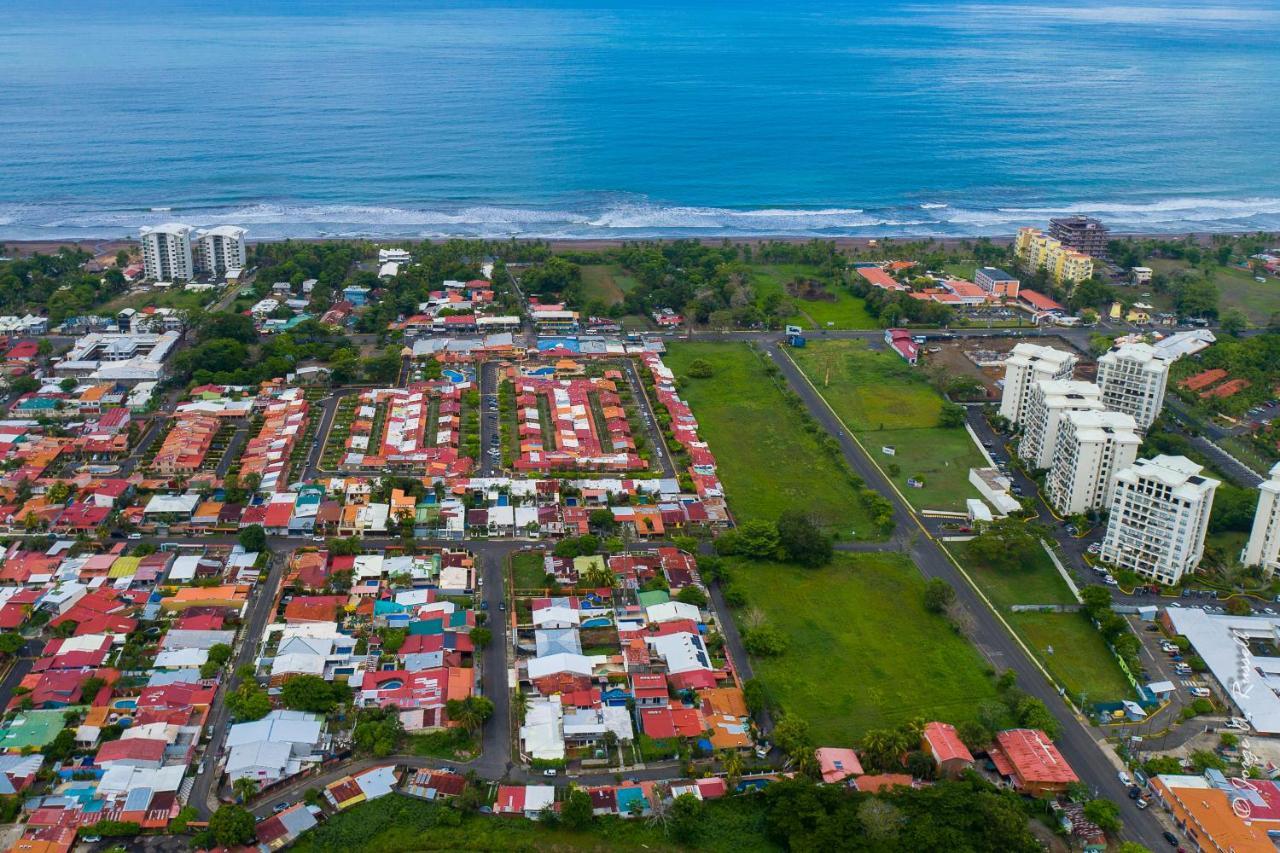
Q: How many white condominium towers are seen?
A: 8